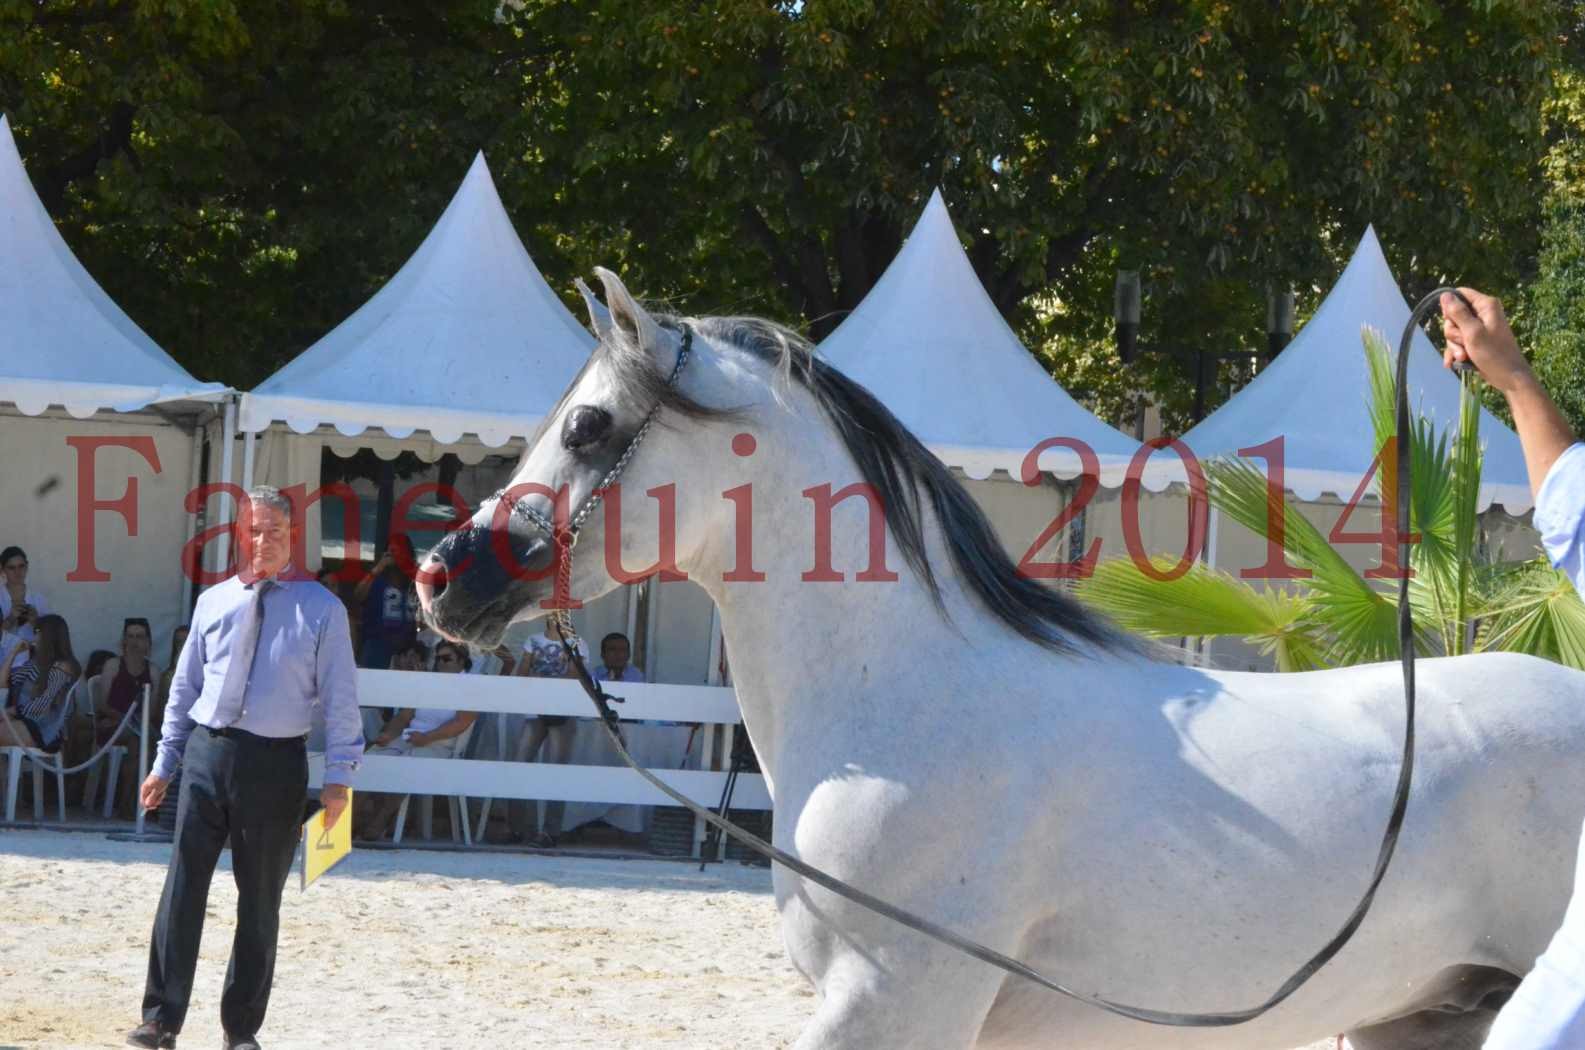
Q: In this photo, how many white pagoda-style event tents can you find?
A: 4